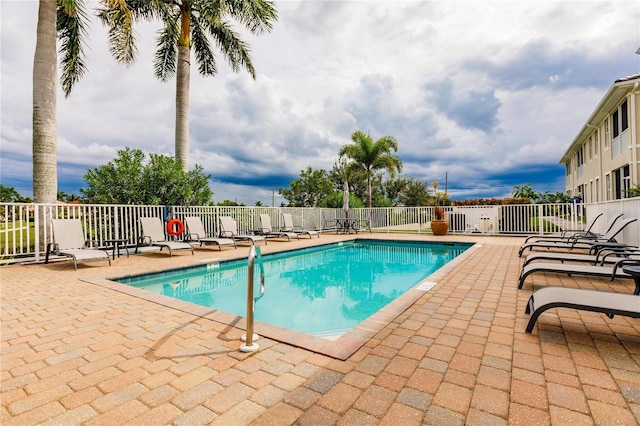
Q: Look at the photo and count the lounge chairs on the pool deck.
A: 12